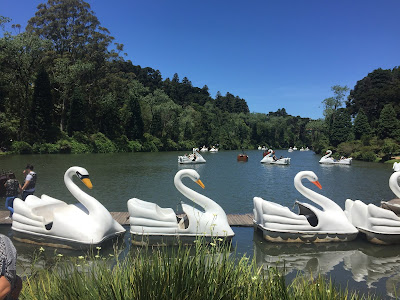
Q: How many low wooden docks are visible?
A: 1